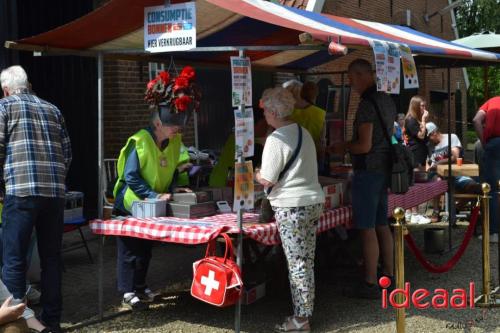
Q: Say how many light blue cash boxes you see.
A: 1